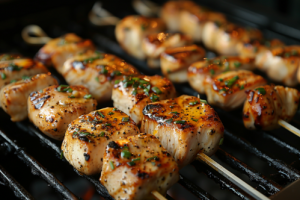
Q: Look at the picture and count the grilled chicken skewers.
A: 4